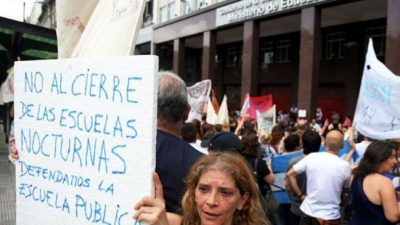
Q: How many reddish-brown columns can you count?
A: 5